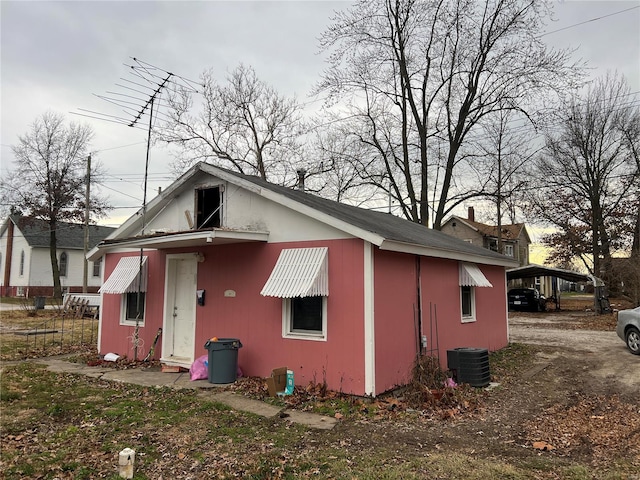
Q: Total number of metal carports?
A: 1